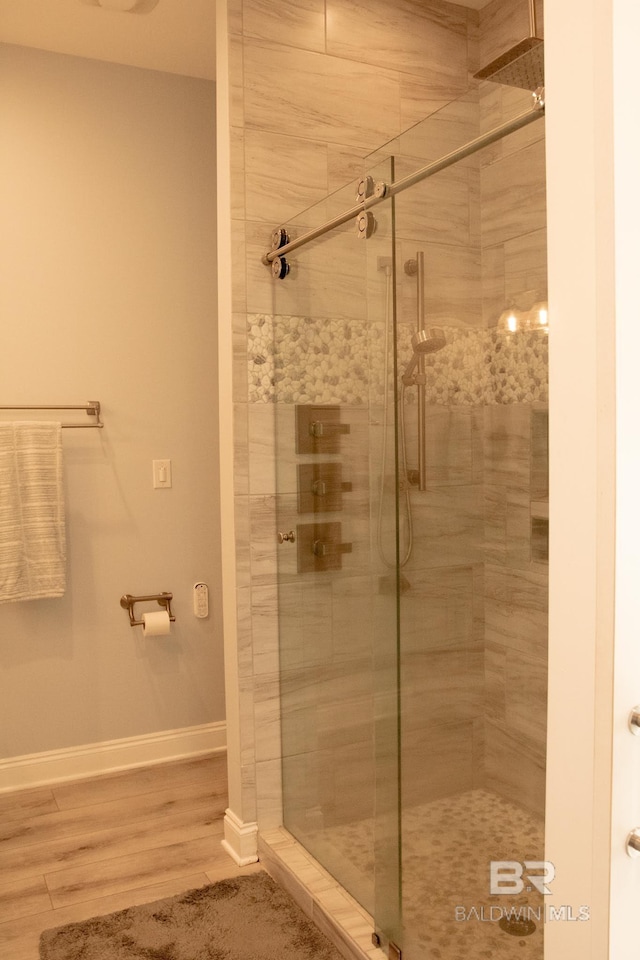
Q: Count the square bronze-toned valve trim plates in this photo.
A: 3